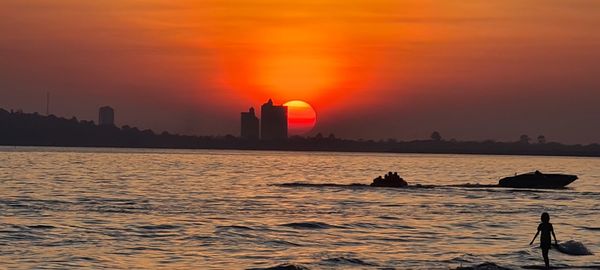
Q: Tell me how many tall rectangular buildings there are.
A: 3